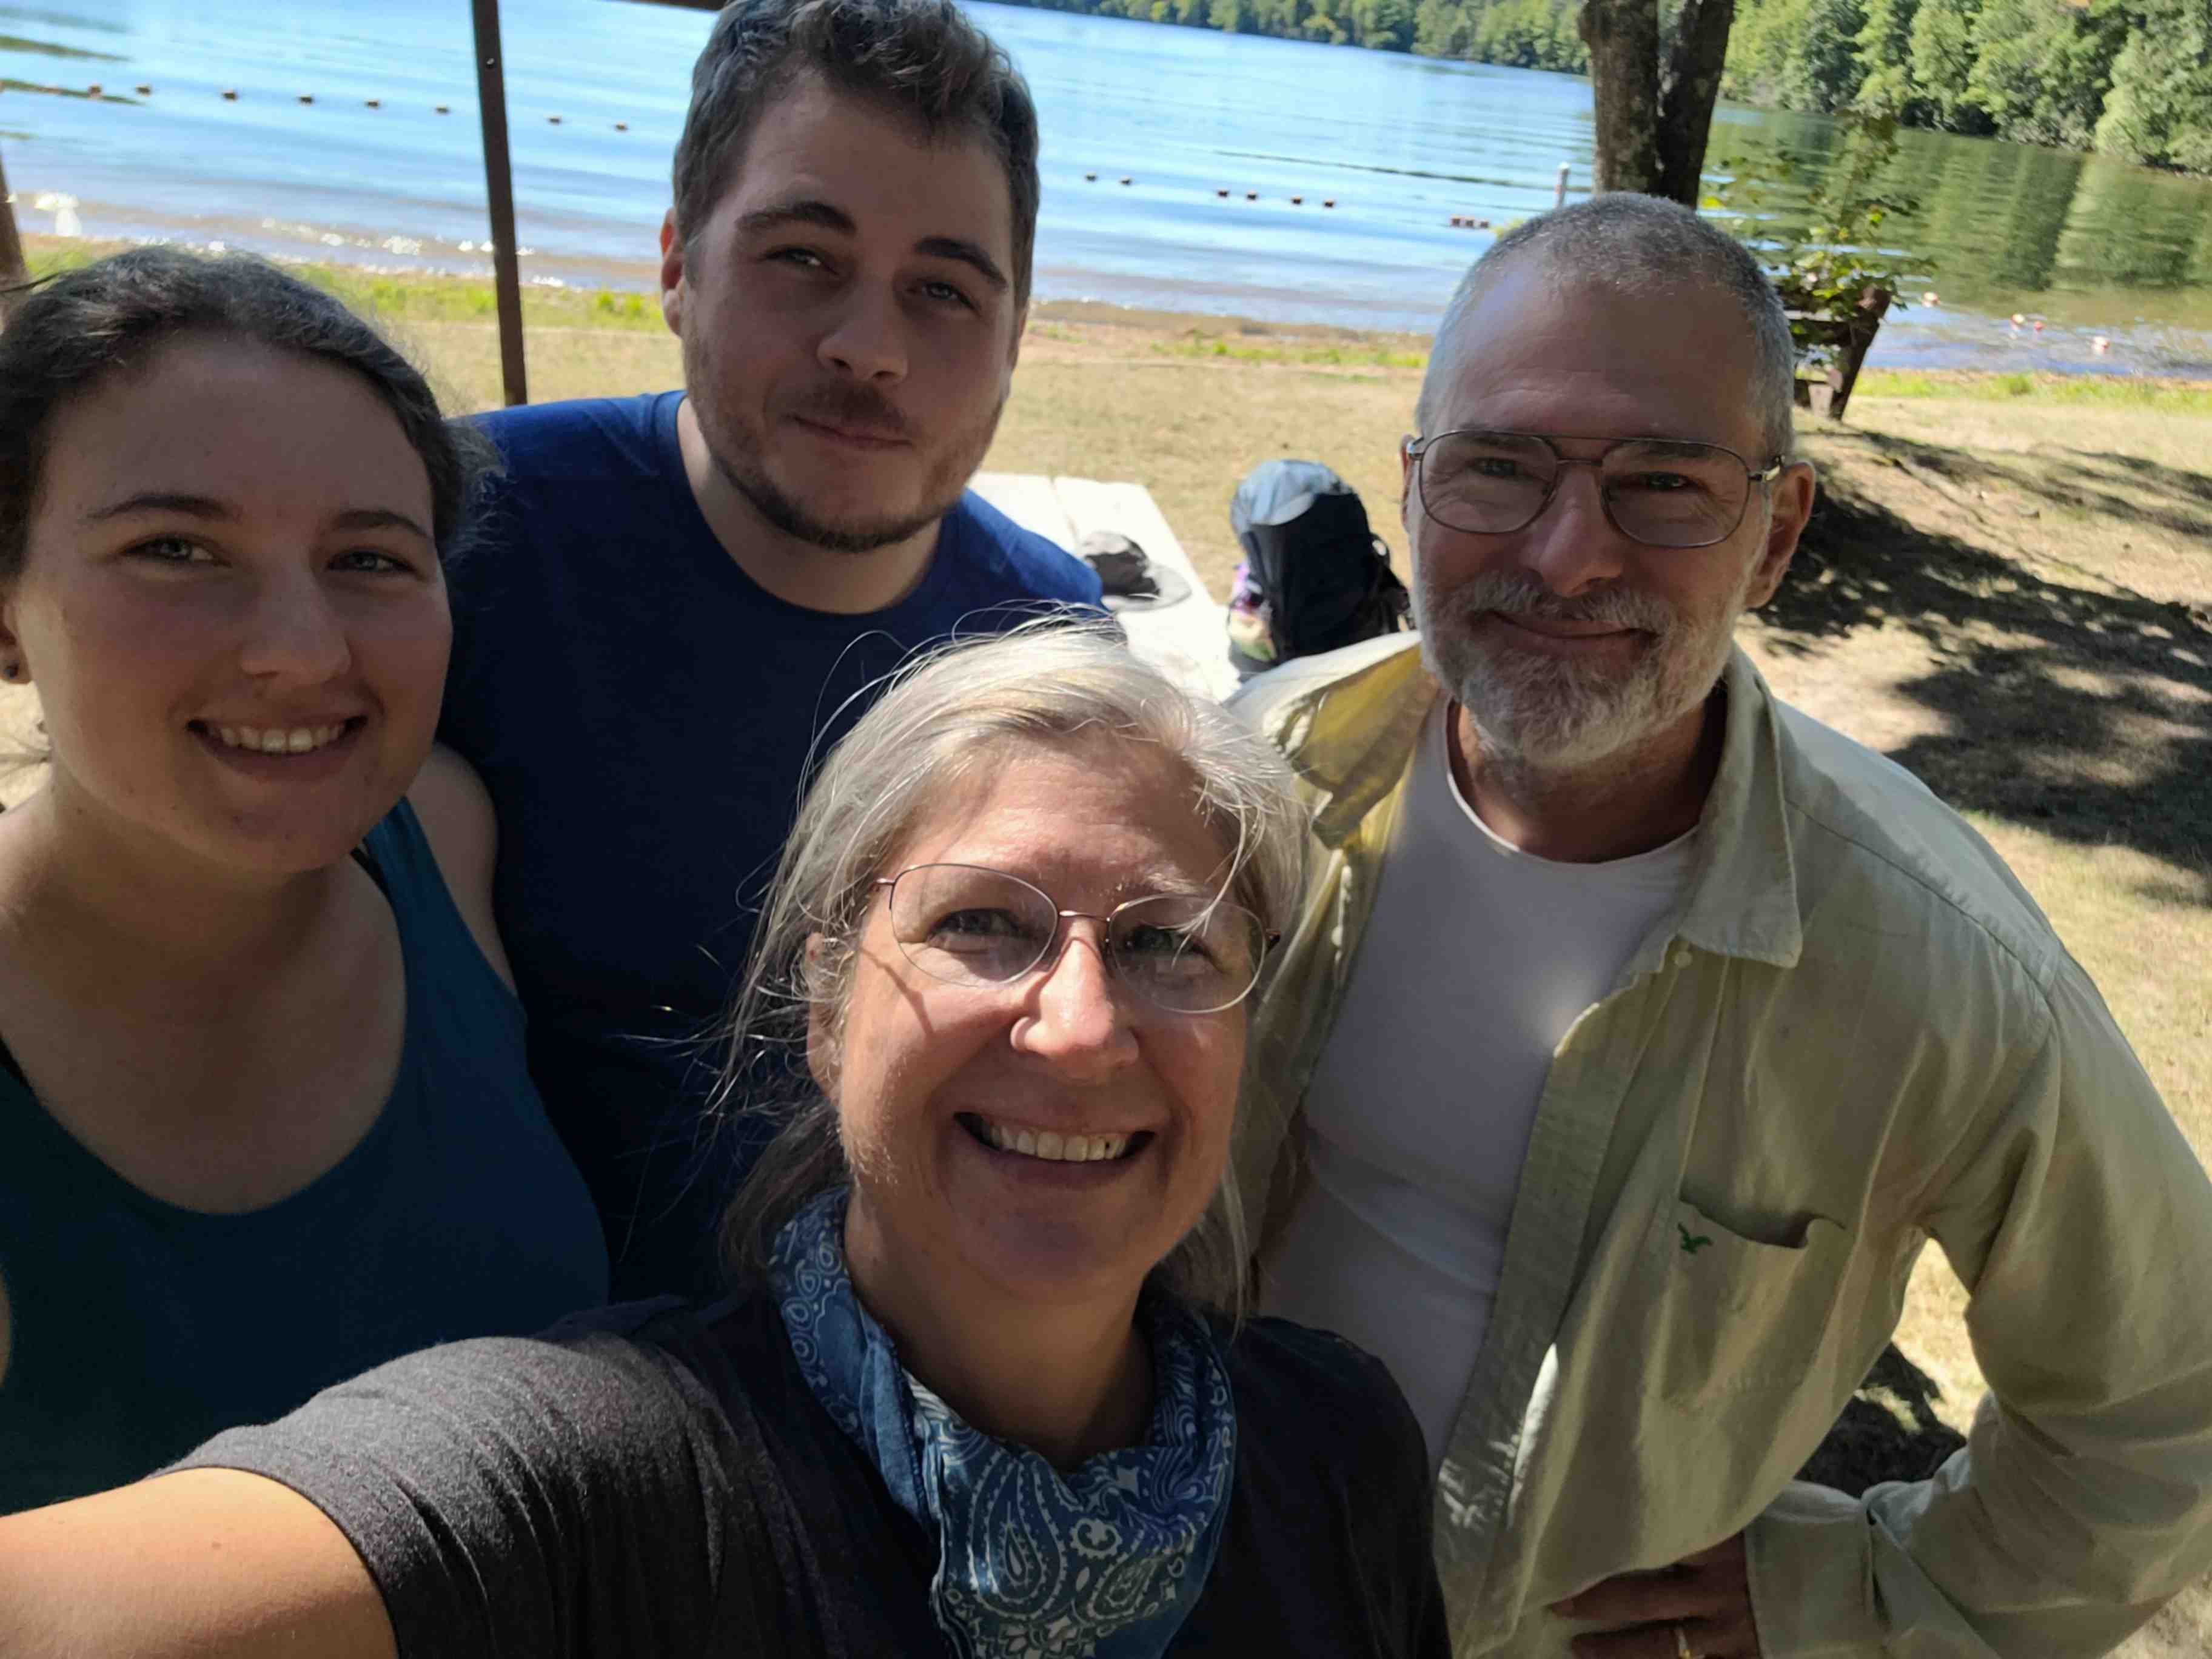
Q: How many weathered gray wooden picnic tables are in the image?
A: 1